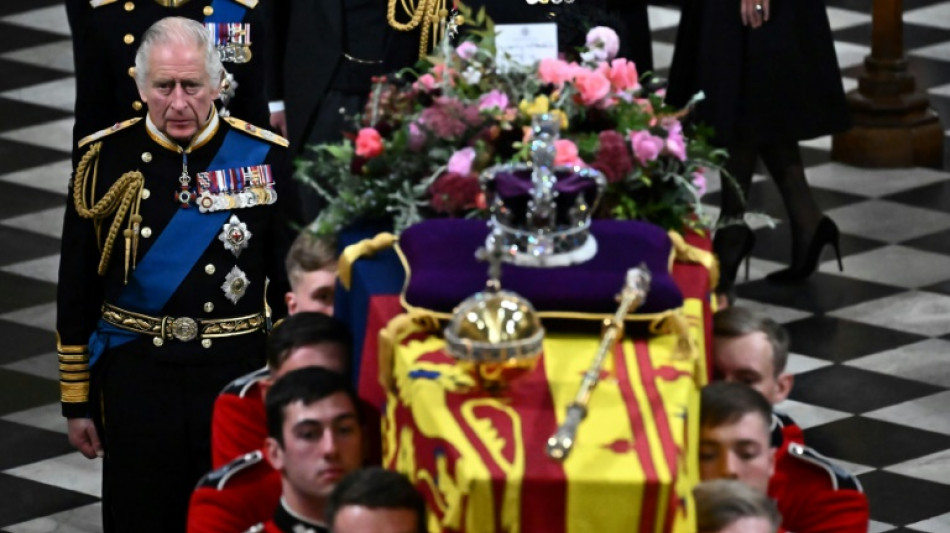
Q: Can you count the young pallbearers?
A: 7